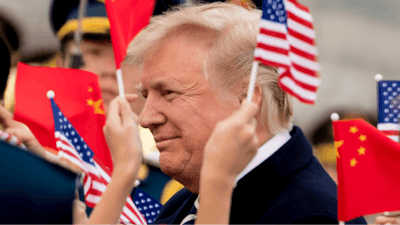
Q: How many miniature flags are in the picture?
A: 7